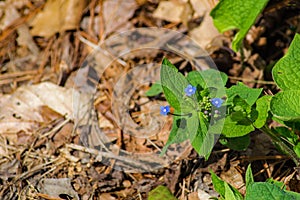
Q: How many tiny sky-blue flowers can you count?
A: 3